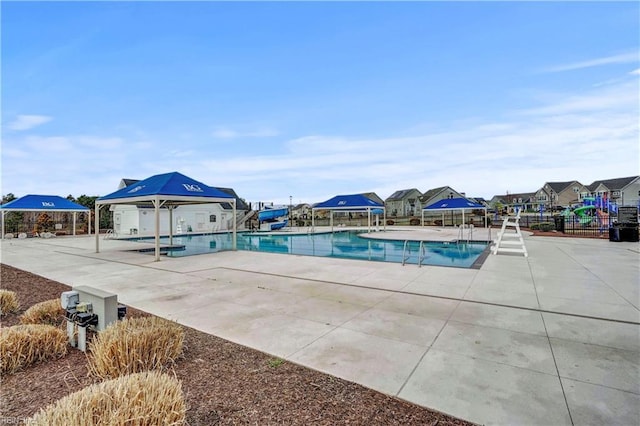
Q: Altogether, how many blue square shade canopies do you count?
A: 4